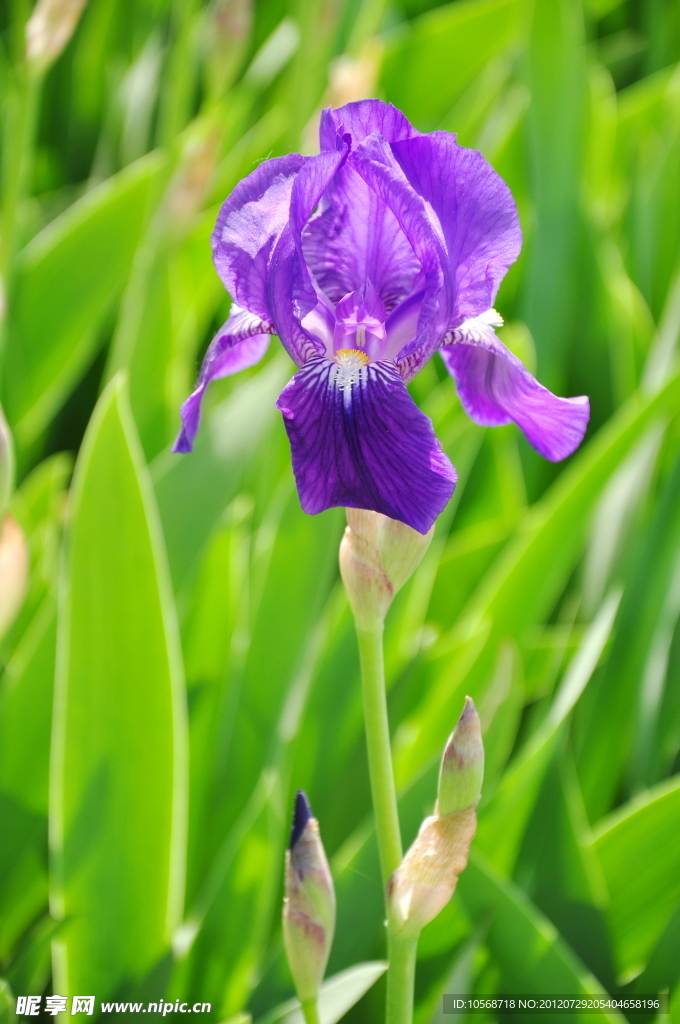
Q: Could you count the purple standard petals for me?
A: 3